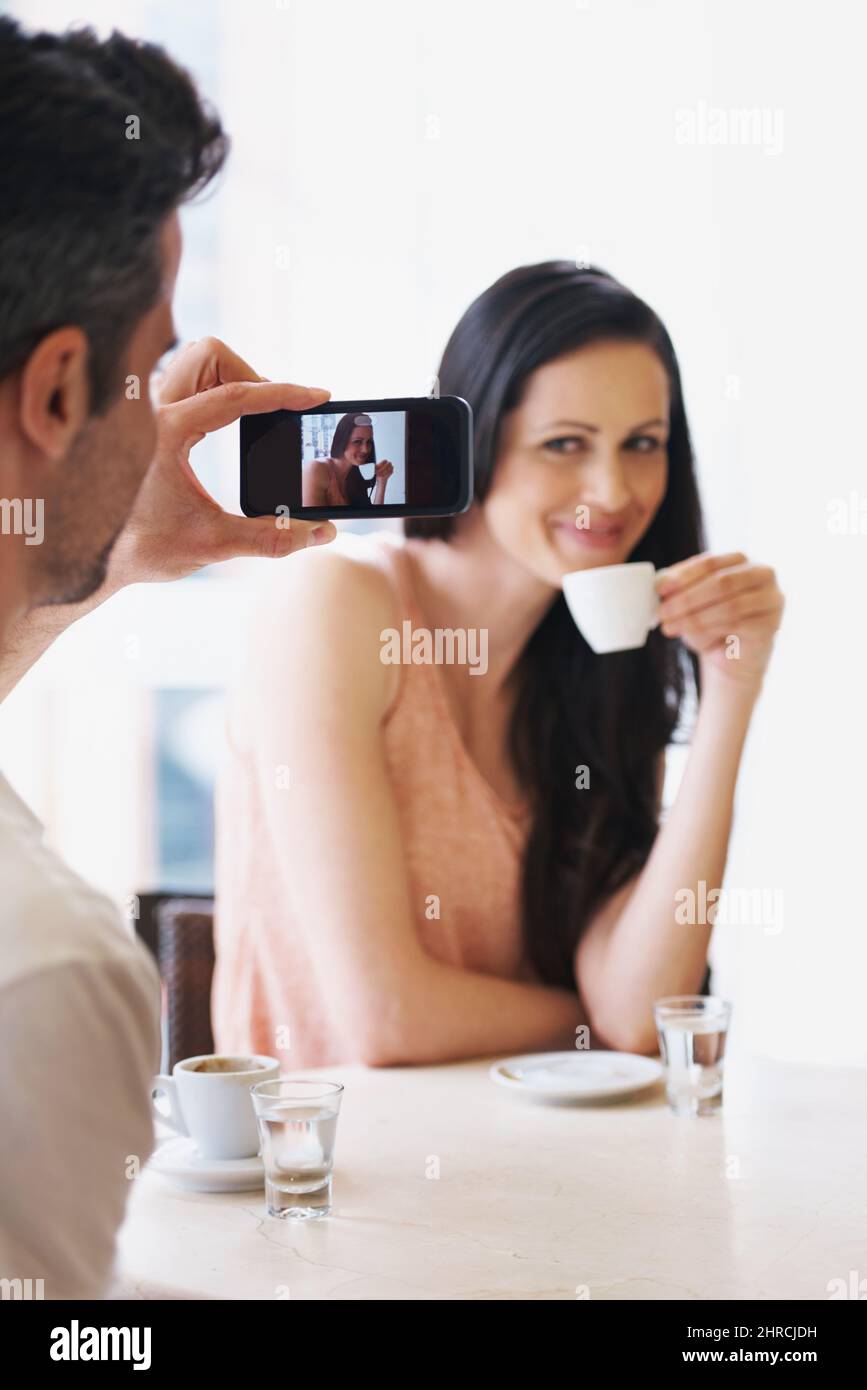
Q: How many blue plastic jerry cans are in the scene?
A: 0